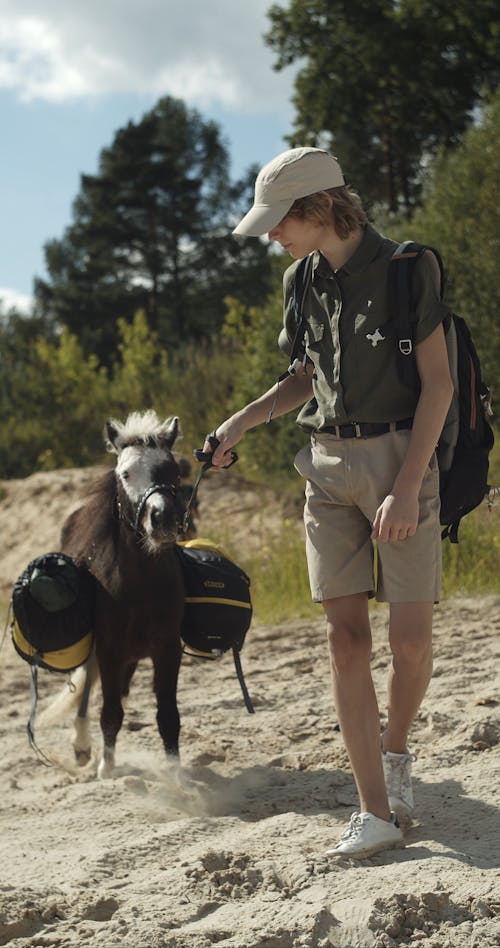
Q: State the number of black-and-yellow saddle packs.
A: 2